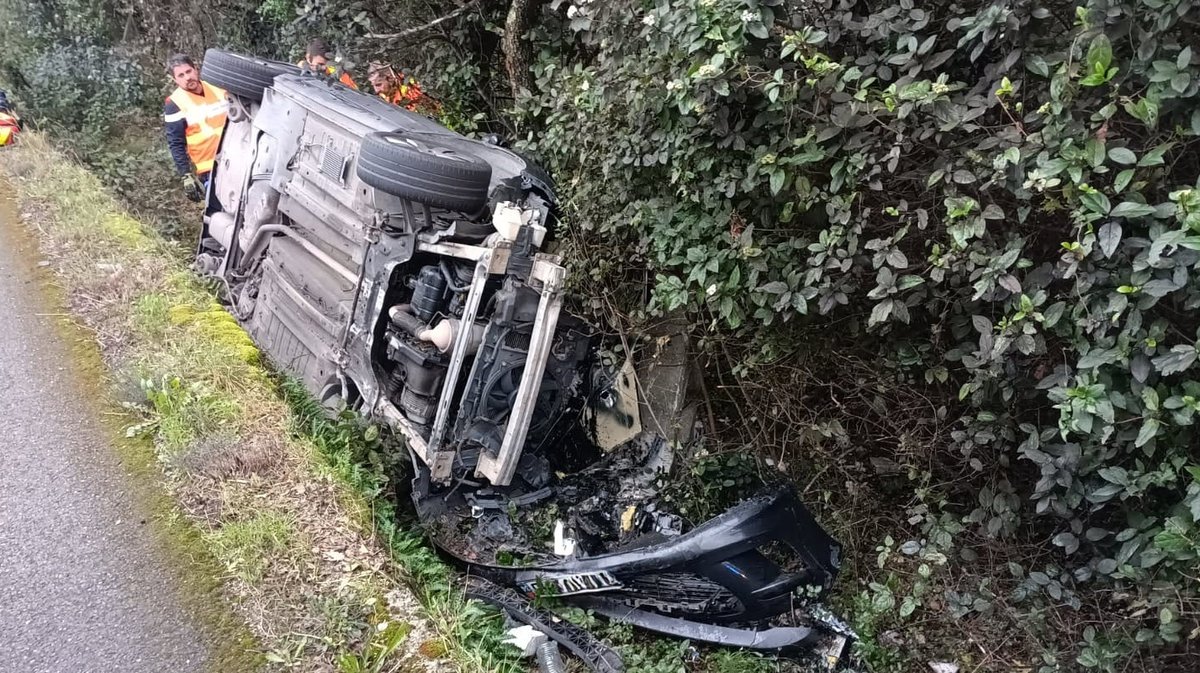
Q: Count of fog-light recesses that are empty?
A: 1